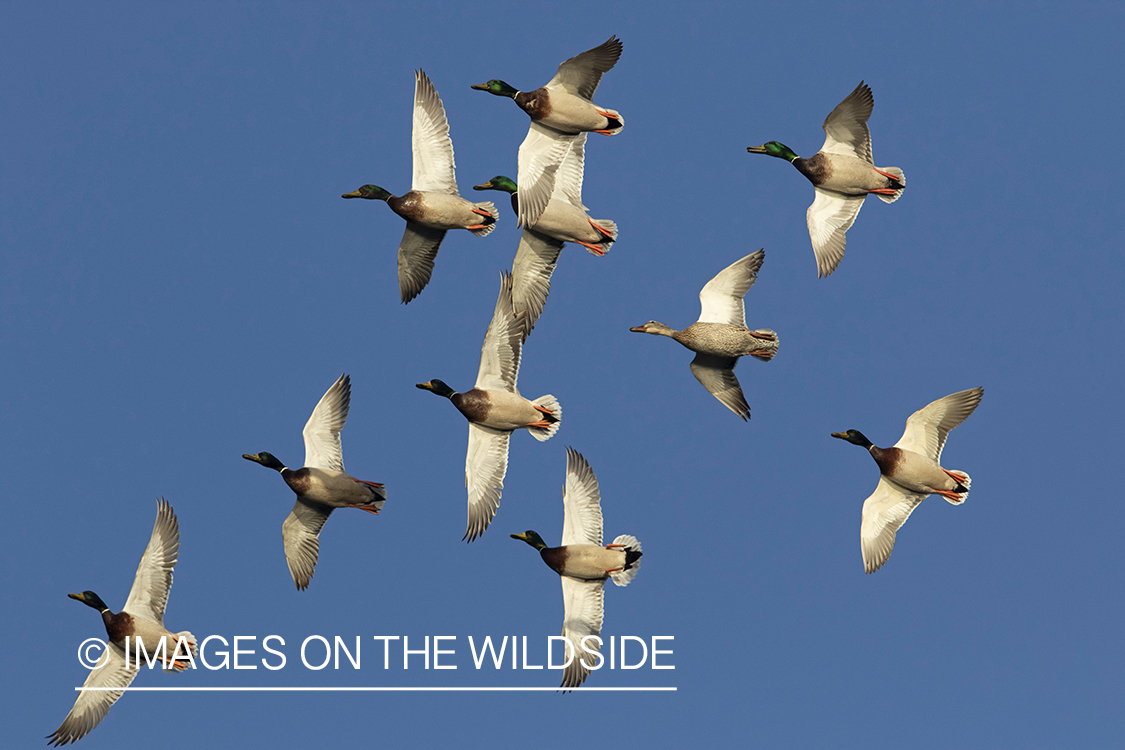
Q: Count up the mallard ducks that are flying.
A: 10